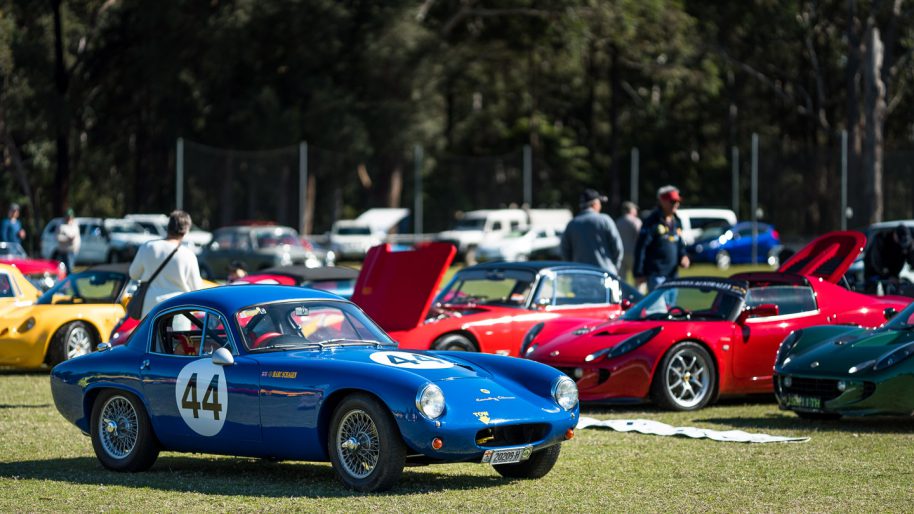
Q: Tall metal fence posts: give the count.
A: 8